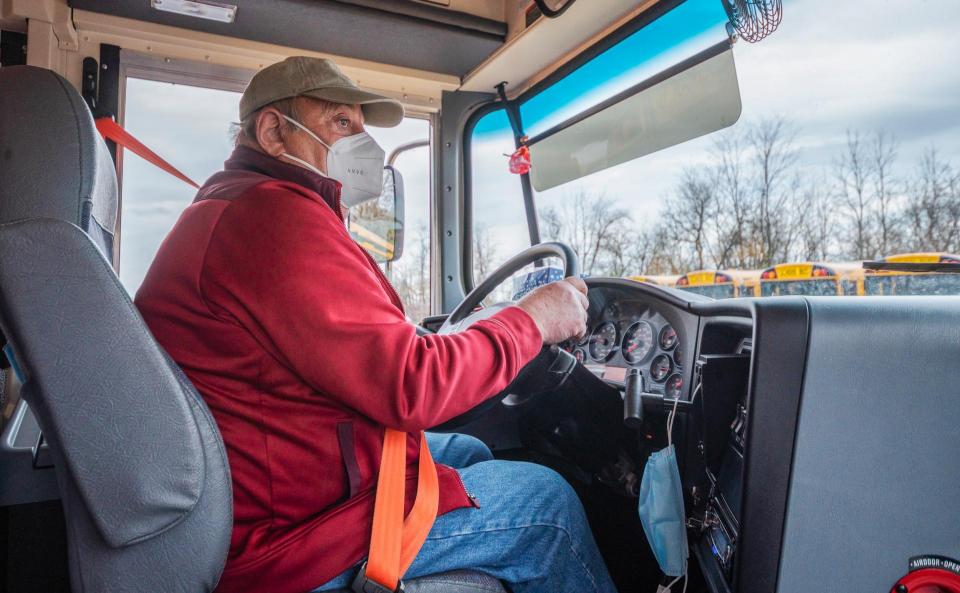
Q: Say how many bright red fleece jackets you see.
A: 1